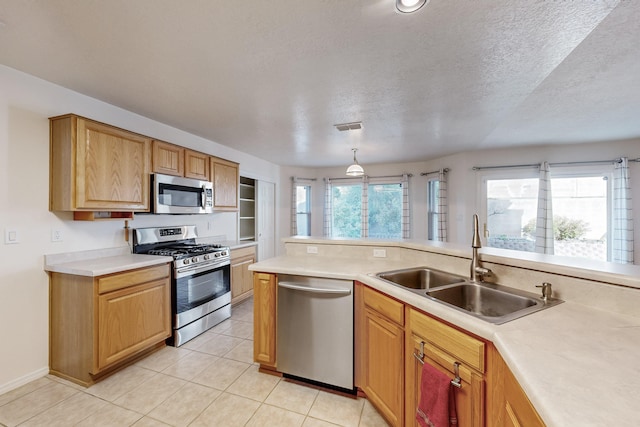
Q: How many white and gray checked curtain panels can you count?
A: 7